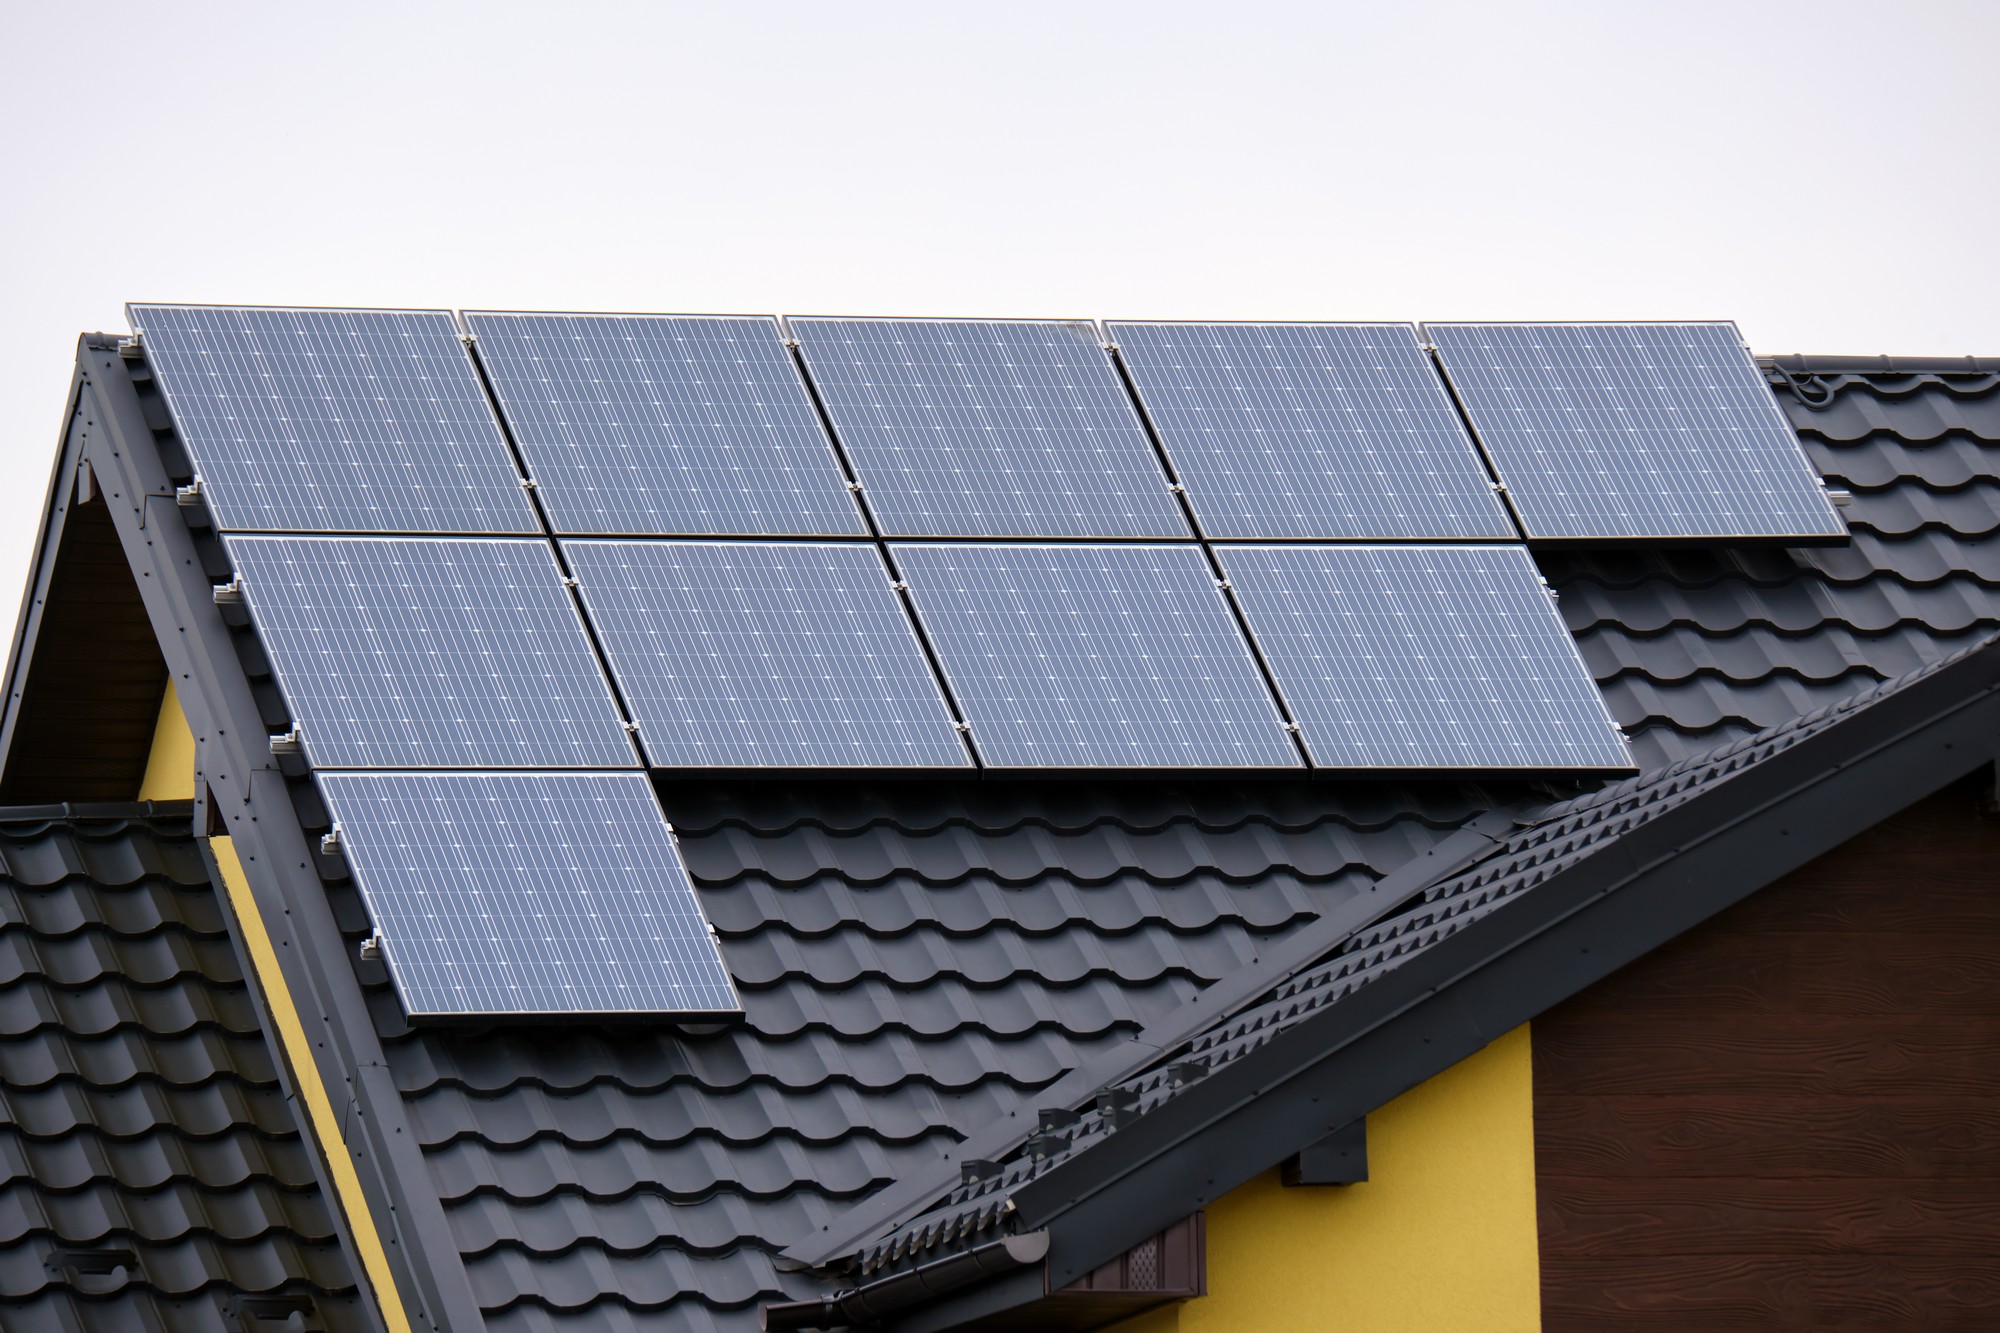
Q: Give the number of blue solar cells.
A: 10